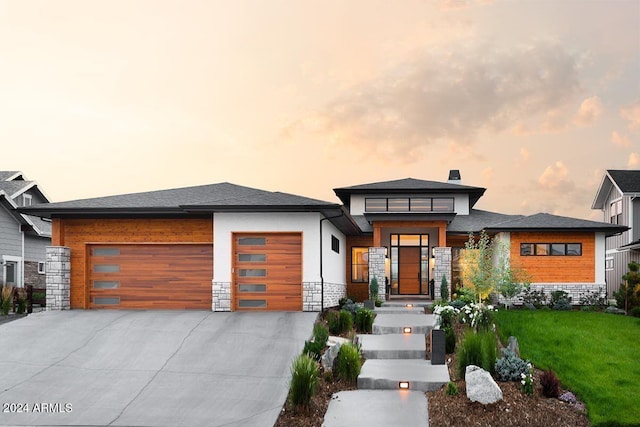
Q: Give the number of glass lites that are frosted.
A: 9